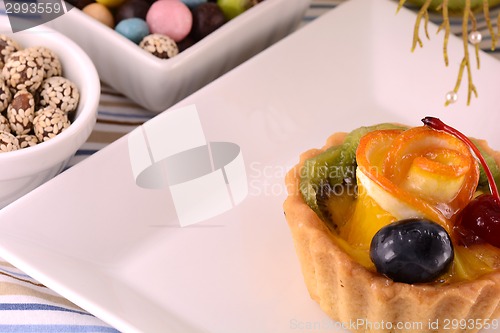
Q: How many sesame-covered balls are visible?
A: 11